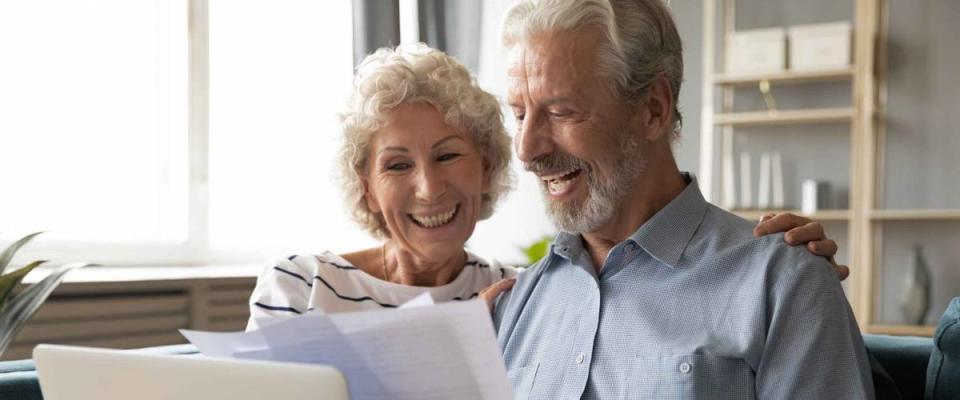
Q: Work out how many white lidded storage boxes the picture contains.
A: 2